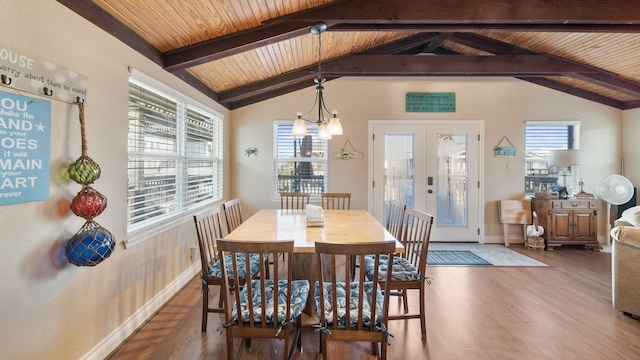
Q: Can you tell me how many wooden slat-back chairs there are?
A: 8